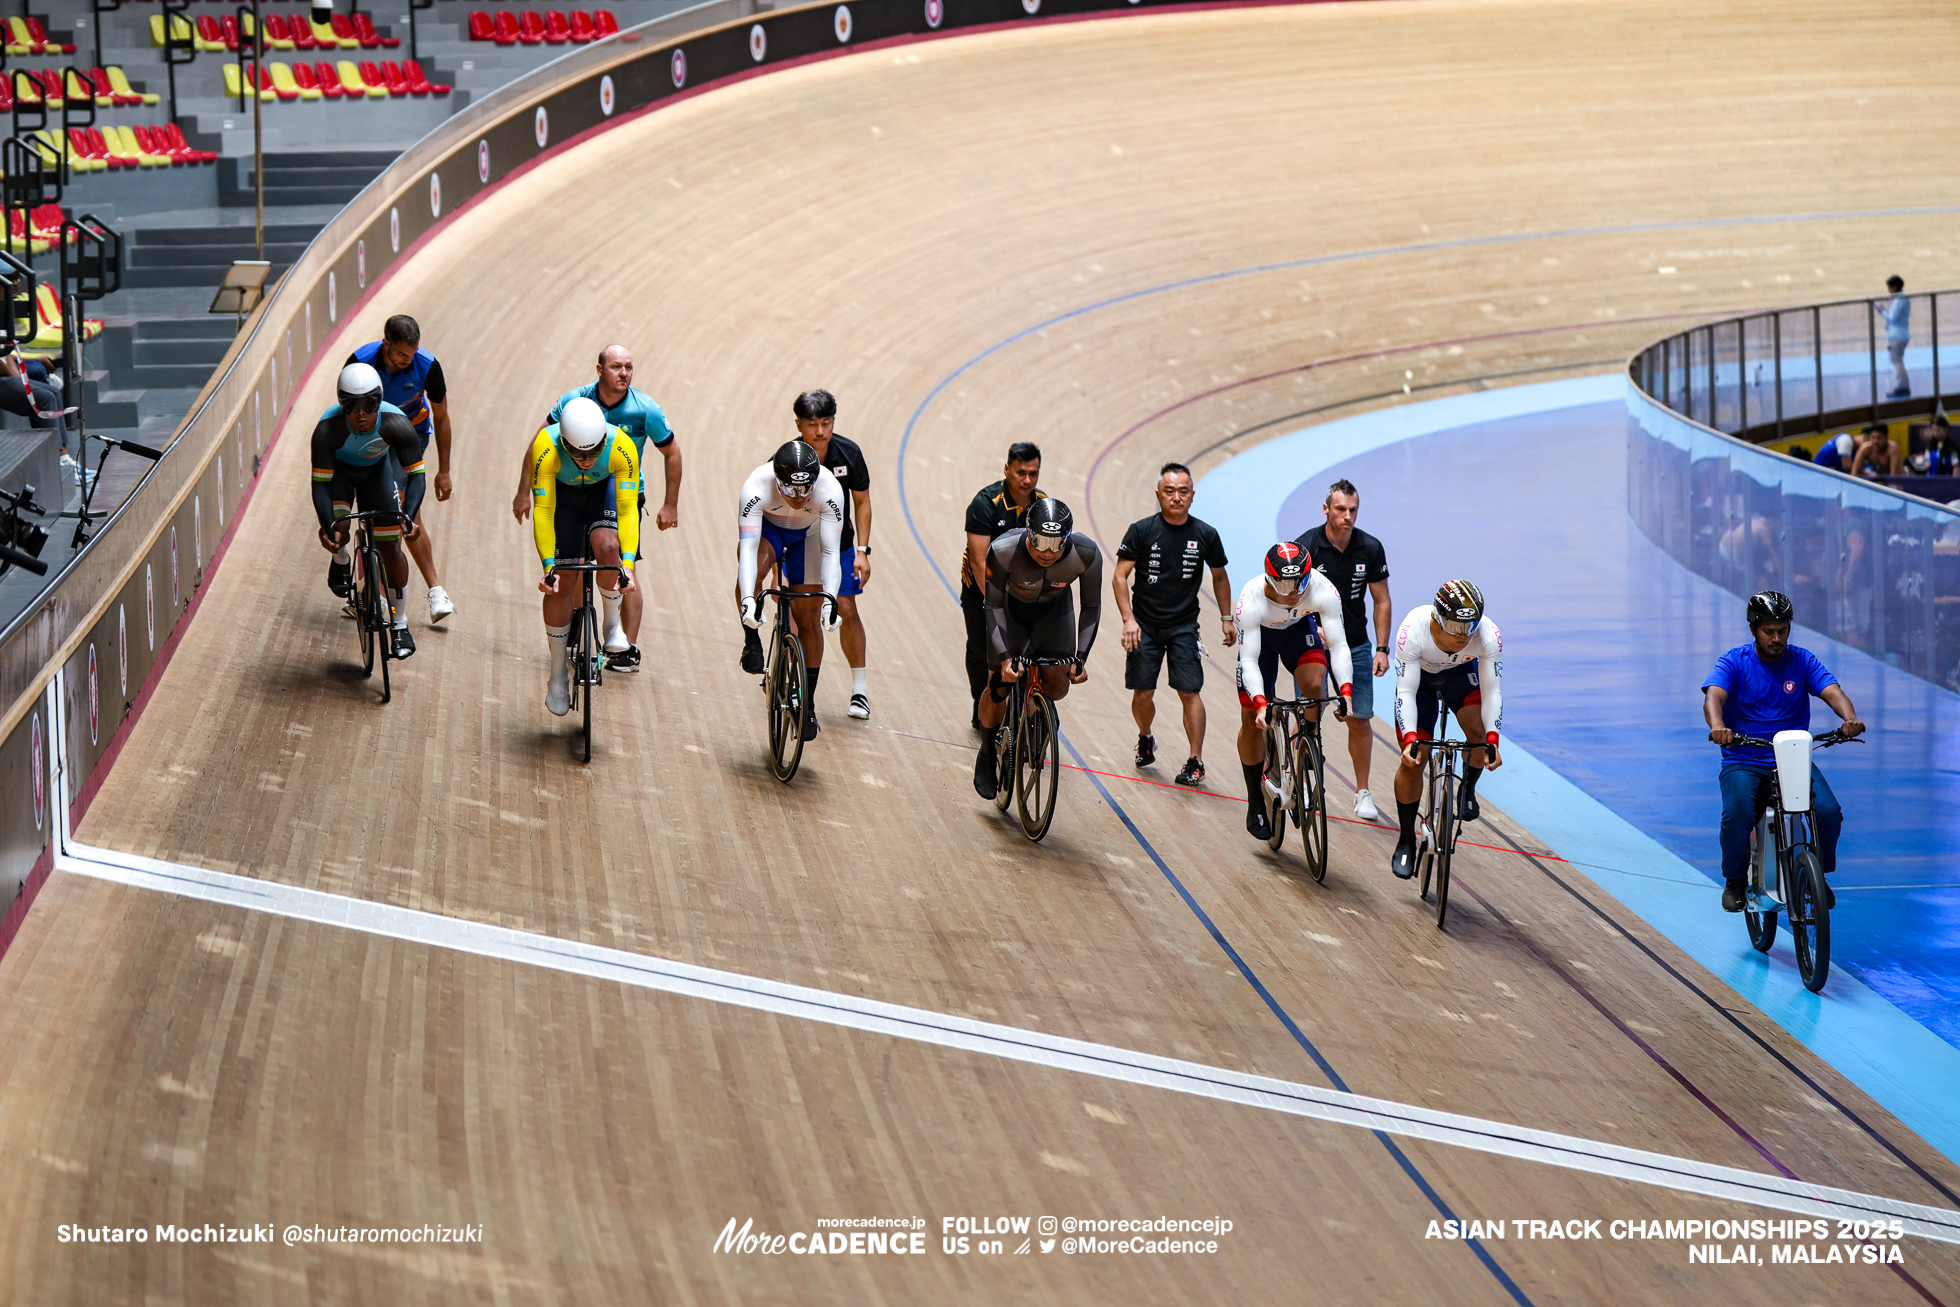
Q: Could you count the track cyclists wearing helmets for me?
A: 6